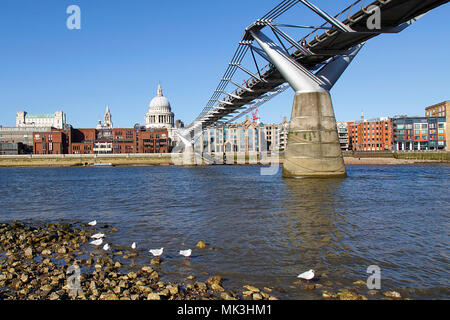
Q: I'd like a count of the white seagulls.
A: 8